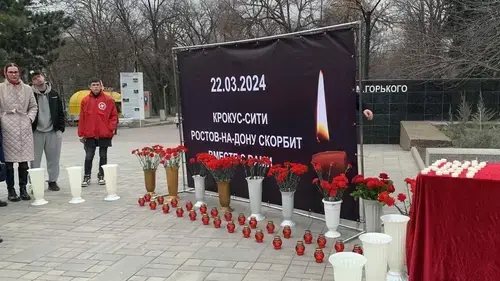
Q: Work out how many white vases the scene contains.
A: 11